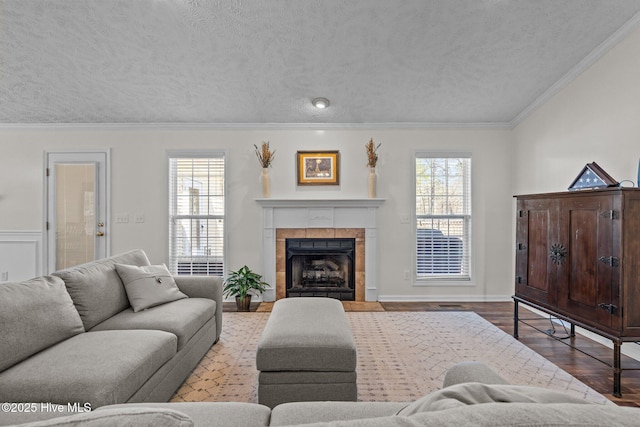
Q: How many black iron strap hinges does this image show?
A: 6